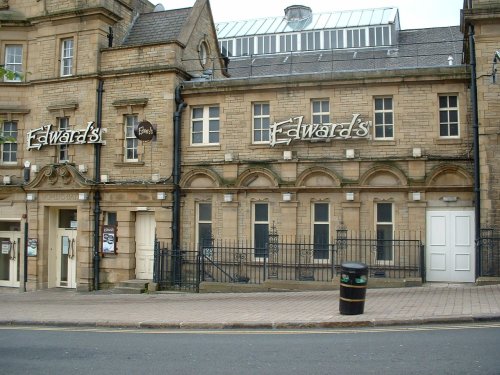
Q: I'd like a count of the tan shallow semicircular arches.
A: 5